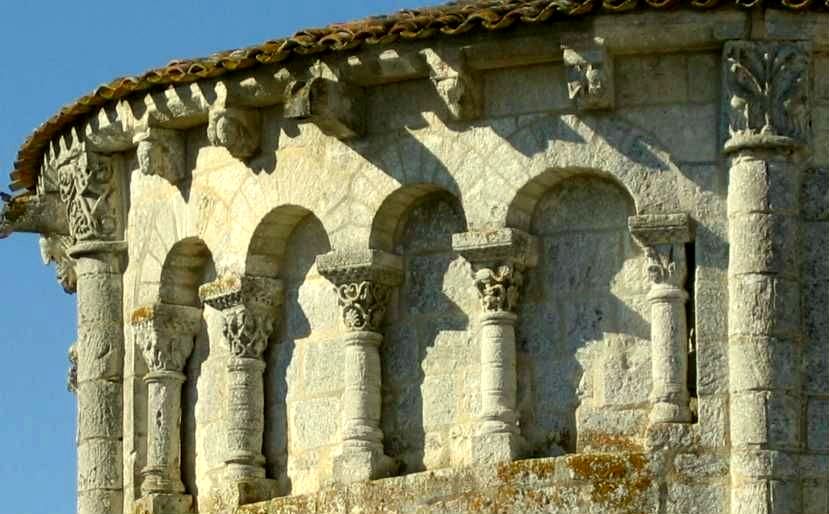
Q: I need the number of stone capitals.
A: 7